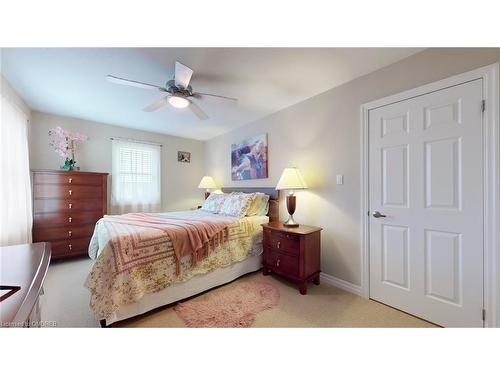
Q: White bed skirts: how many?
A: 1